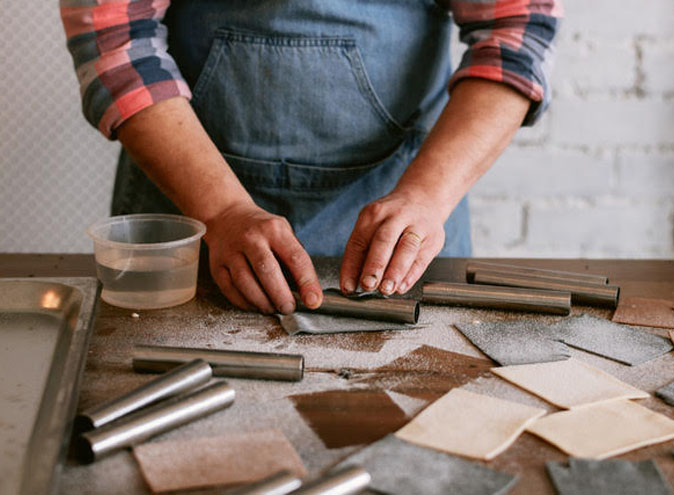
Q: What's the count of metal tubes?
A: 9